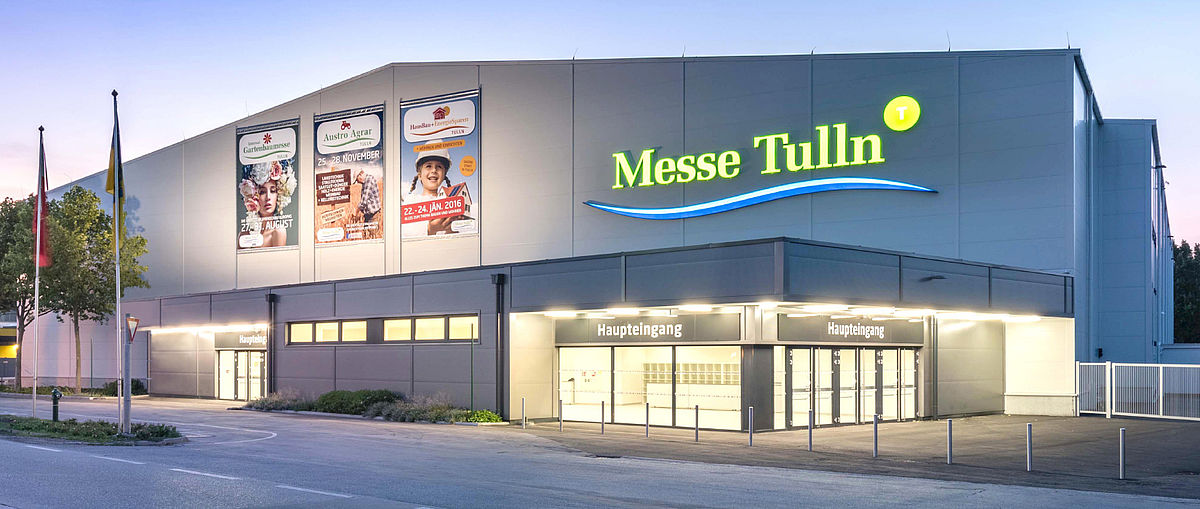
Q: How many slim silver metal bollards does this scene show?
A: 11